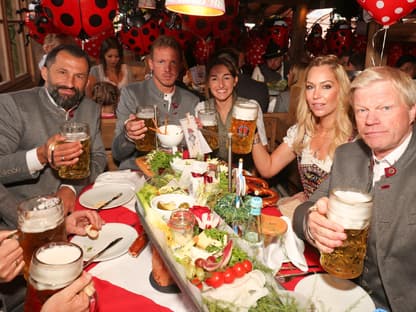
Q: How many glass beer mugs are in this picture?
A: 7